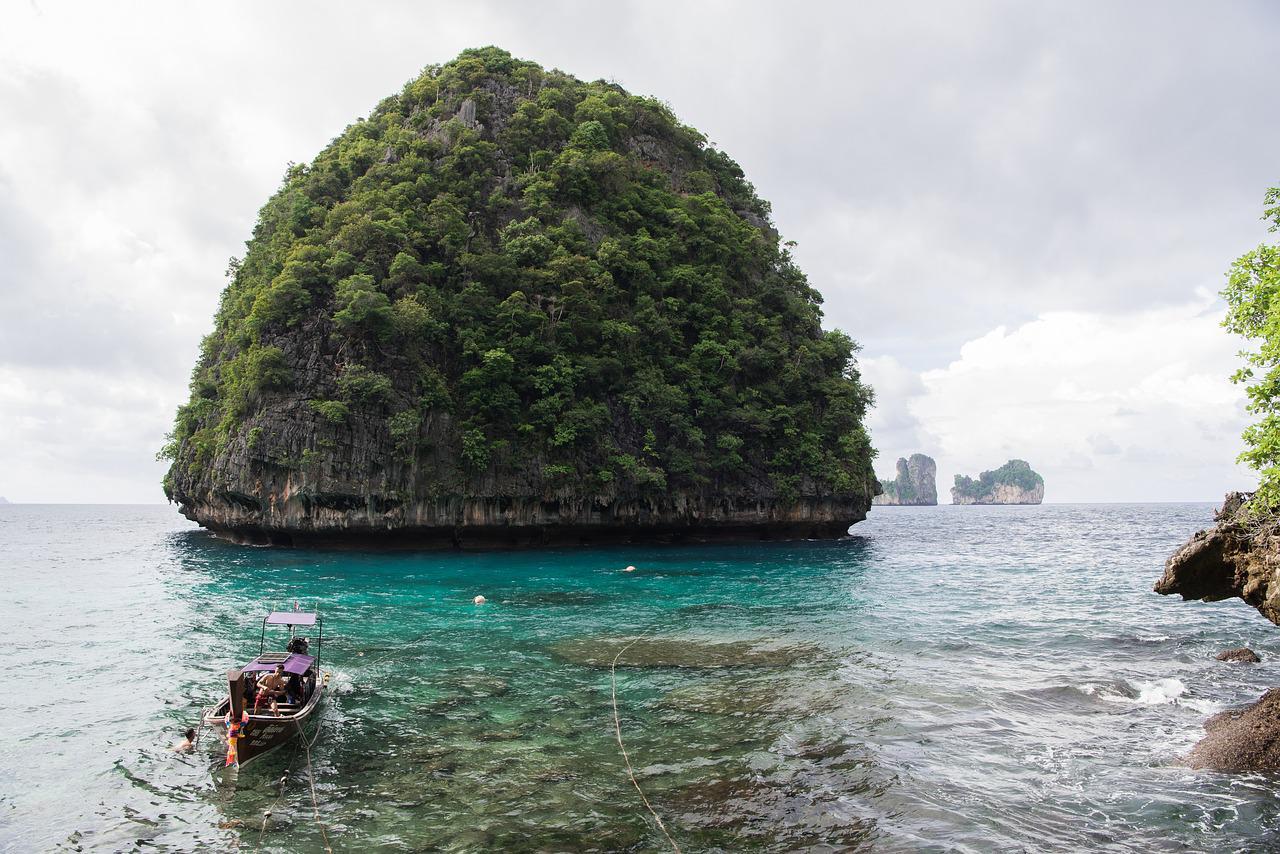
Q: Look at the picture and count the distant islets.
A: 2